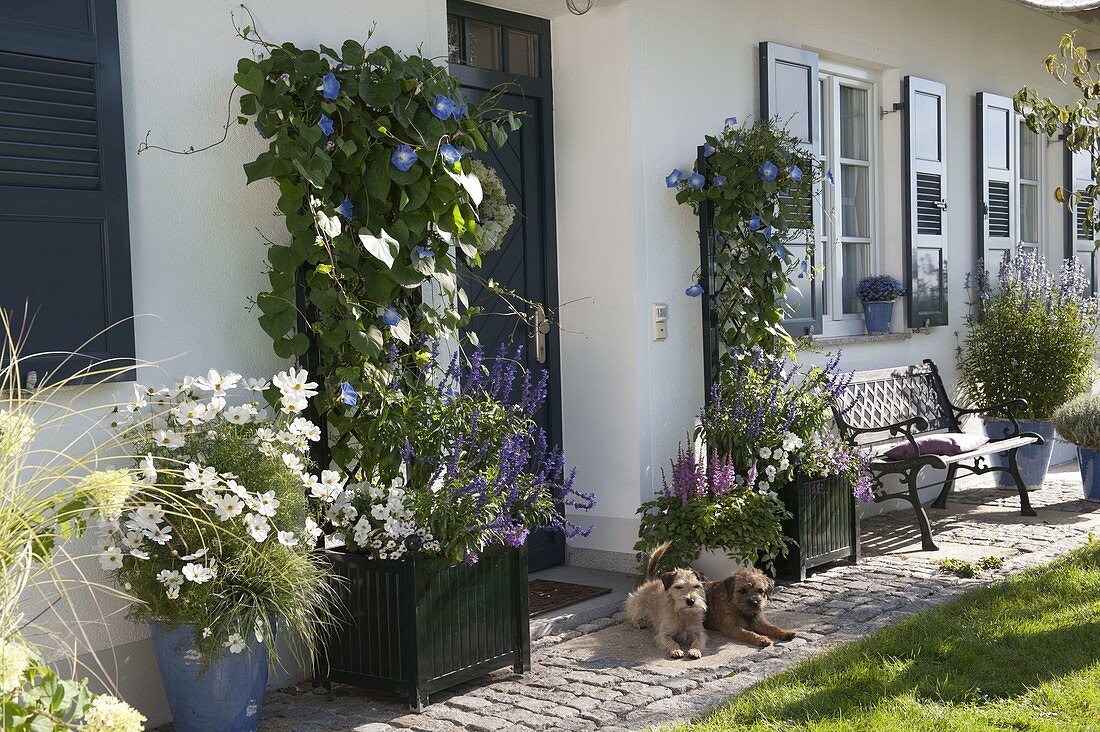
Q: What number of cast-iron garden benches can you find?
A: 1